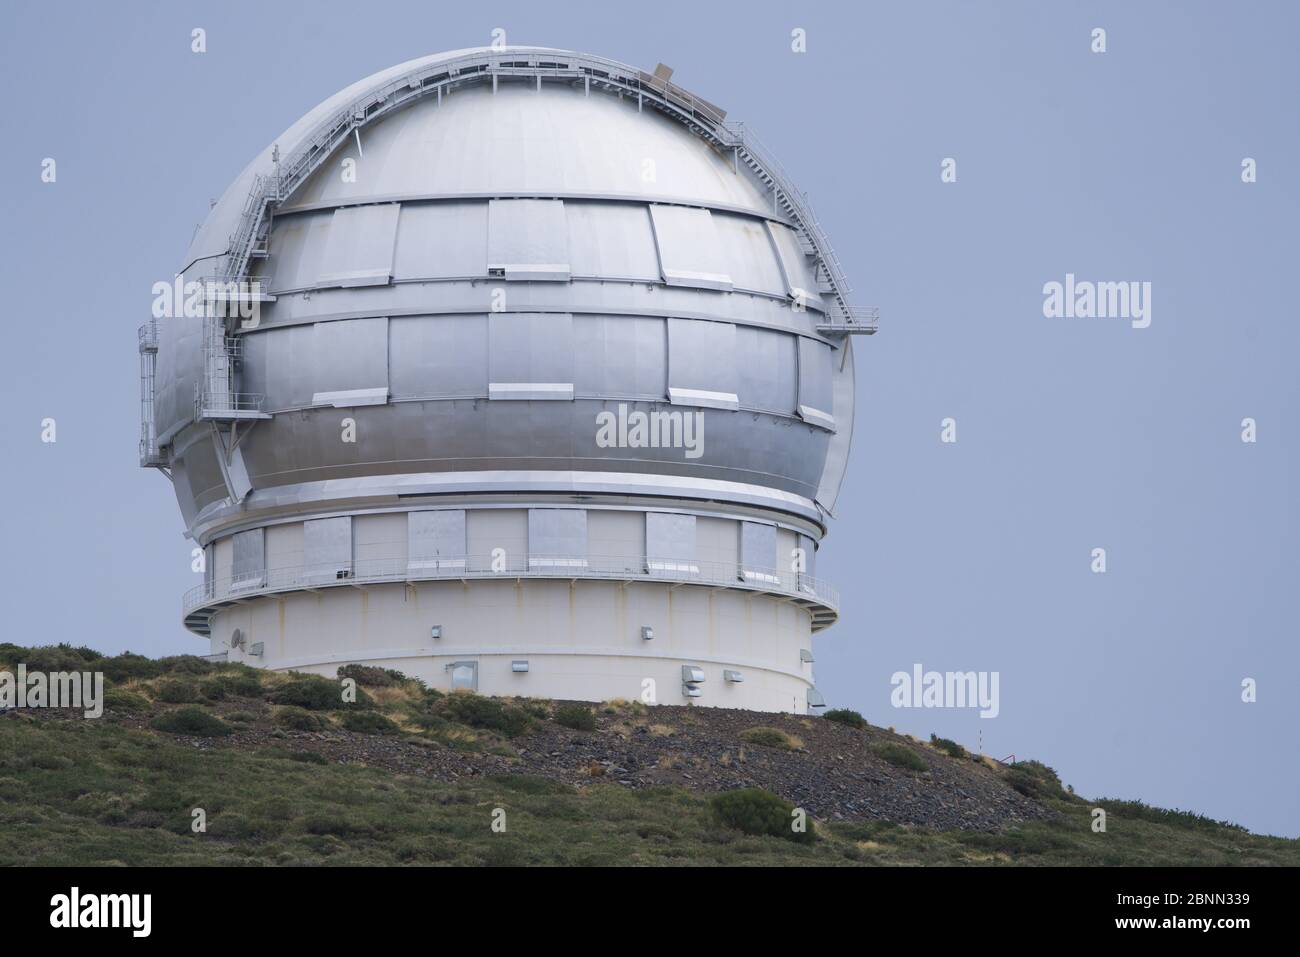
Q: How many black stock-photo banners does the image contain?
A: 1